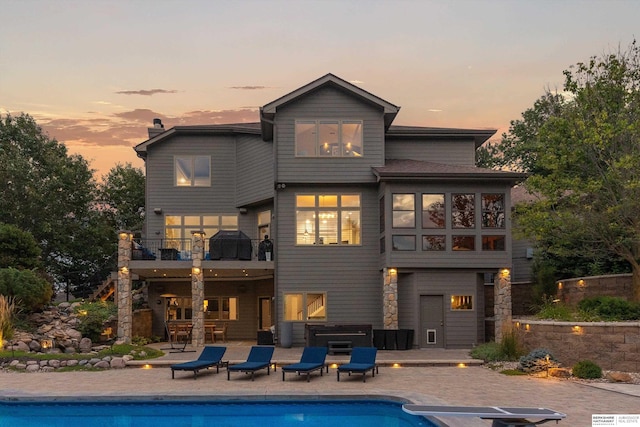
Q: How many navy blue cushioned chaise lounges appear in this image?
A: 4